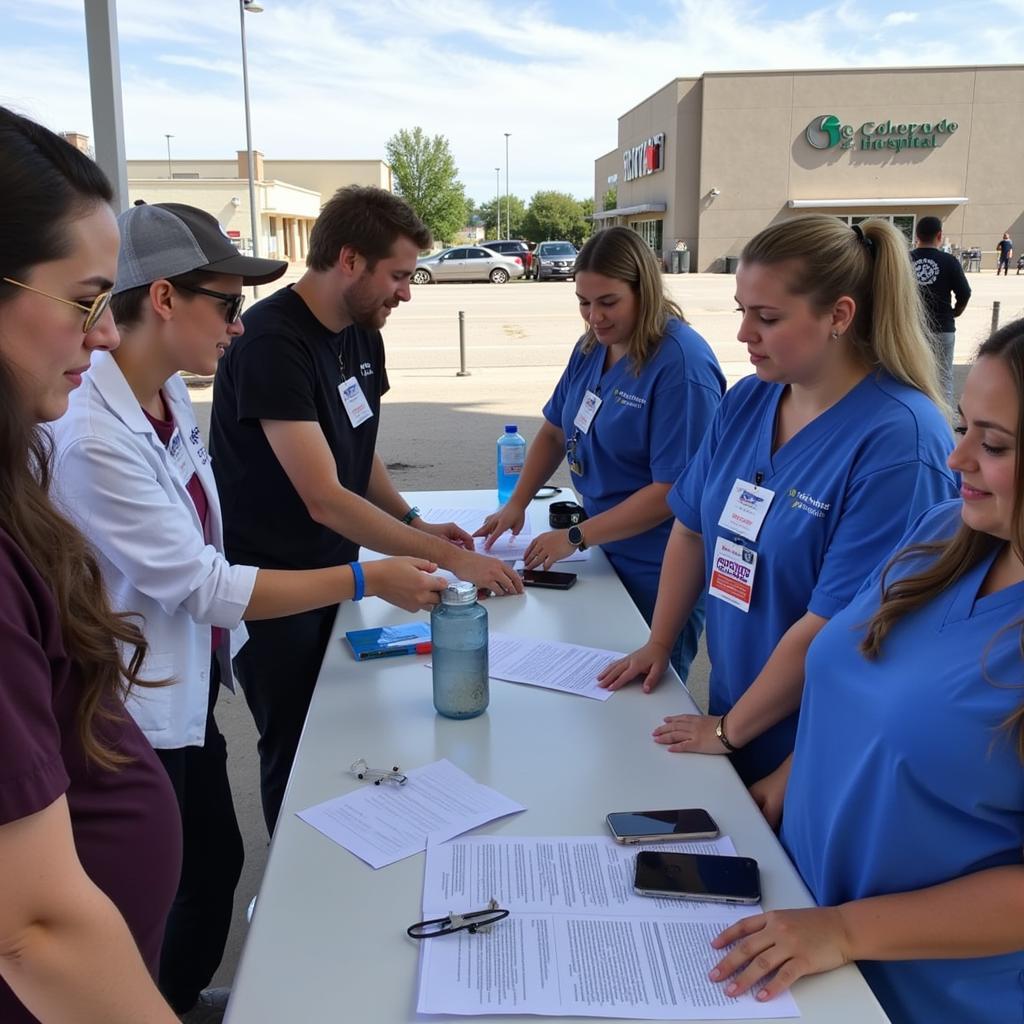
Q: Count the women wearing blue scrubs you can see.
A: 3